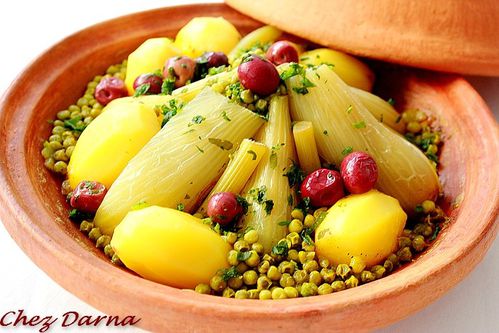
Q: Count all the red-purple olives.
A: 10